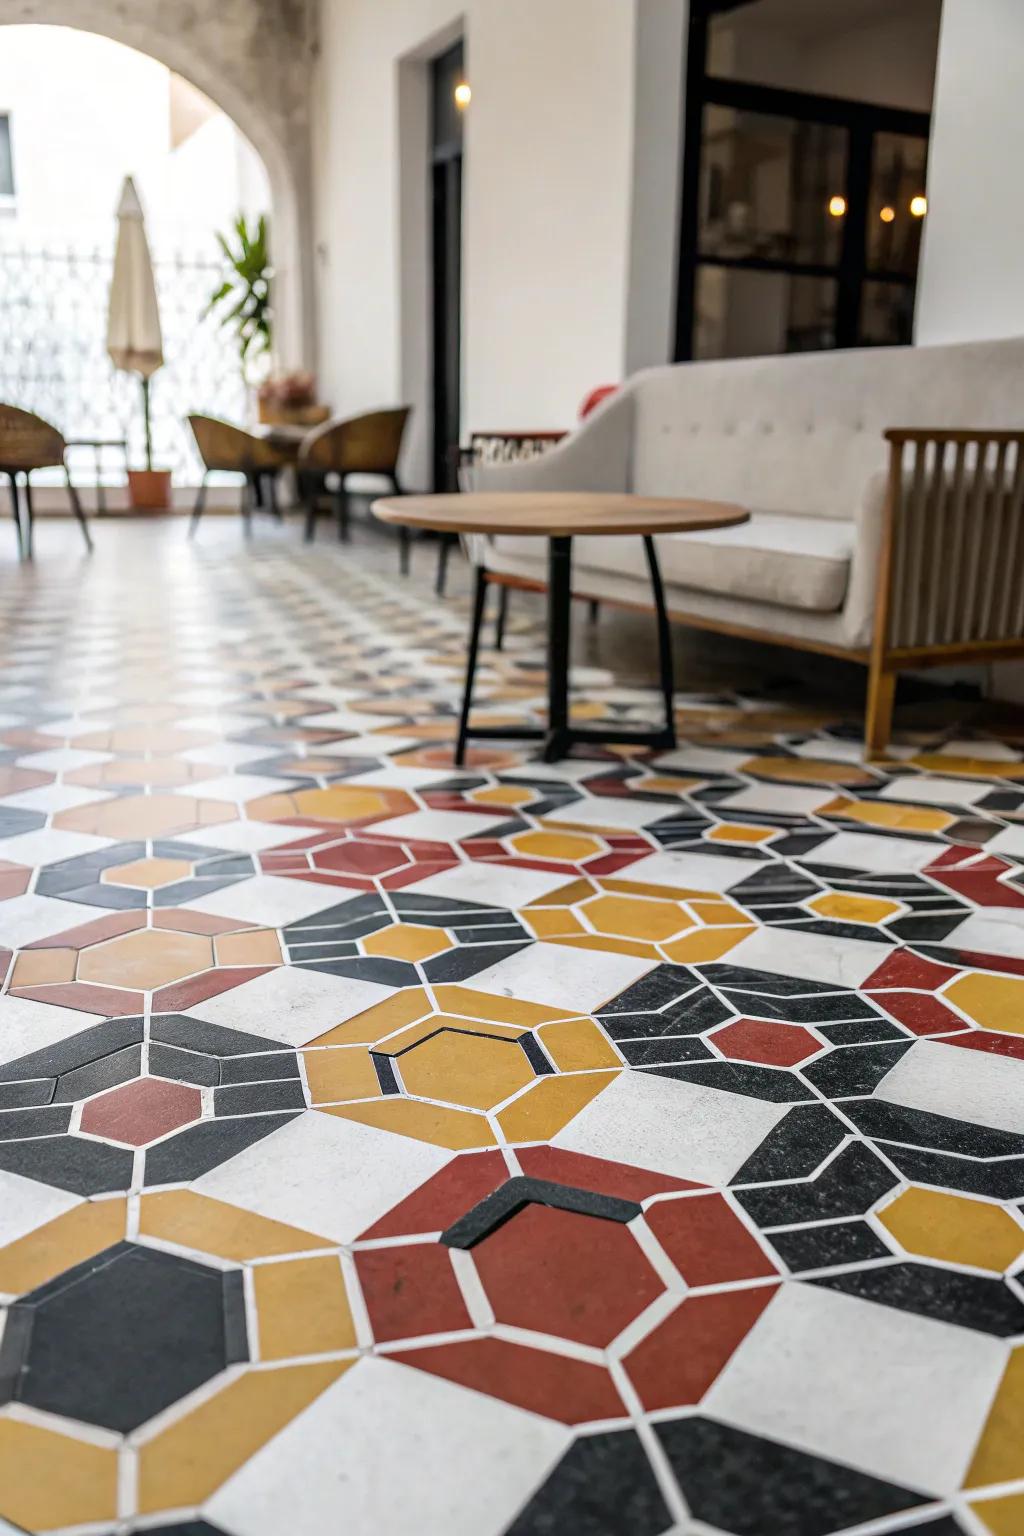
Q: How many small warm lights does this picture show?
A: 4